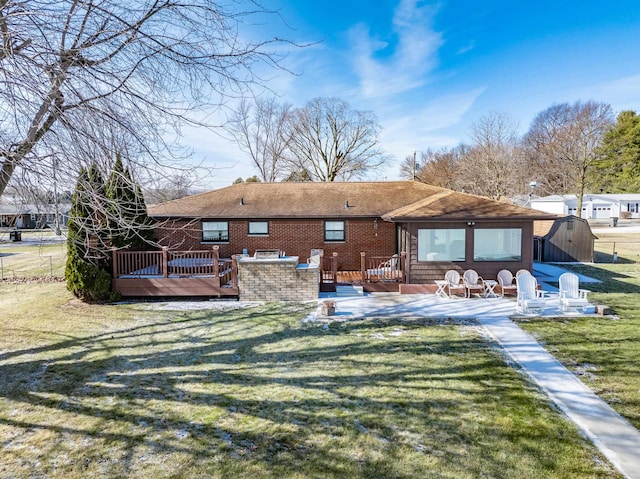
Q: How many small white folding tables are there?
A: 2